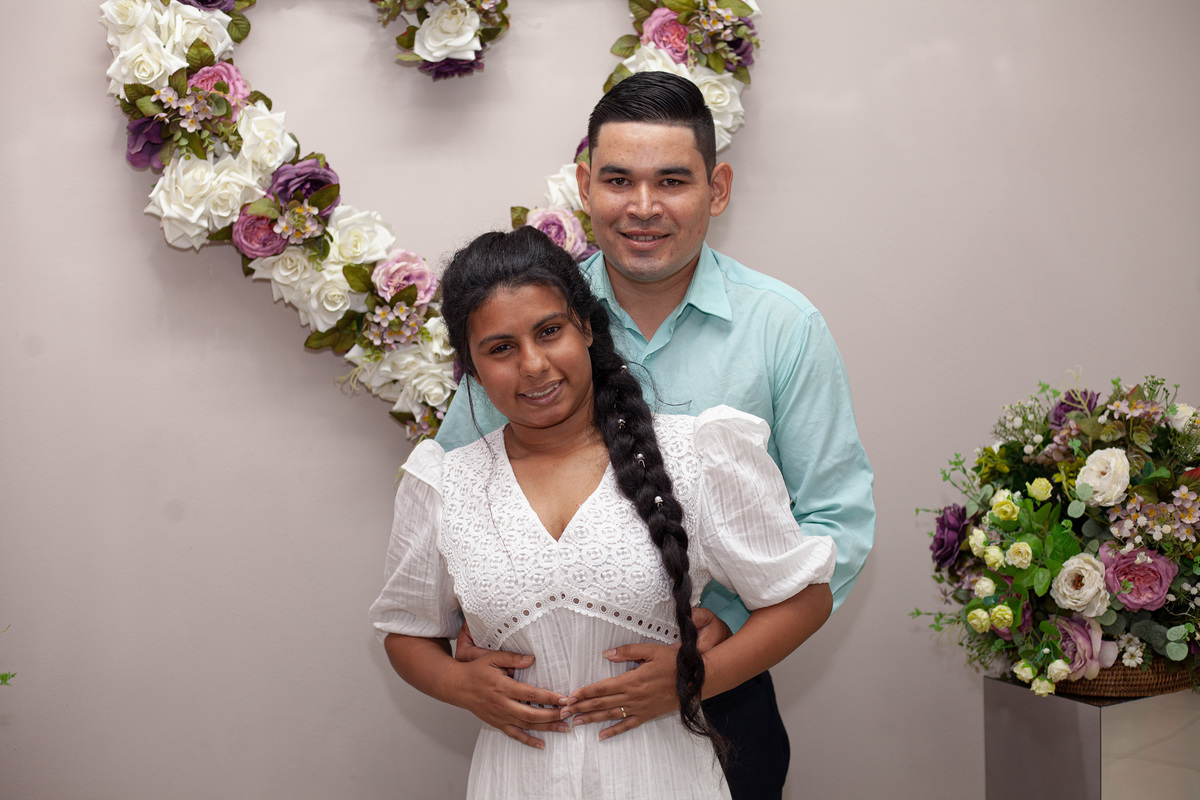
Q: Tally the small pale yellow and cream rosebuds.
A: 12